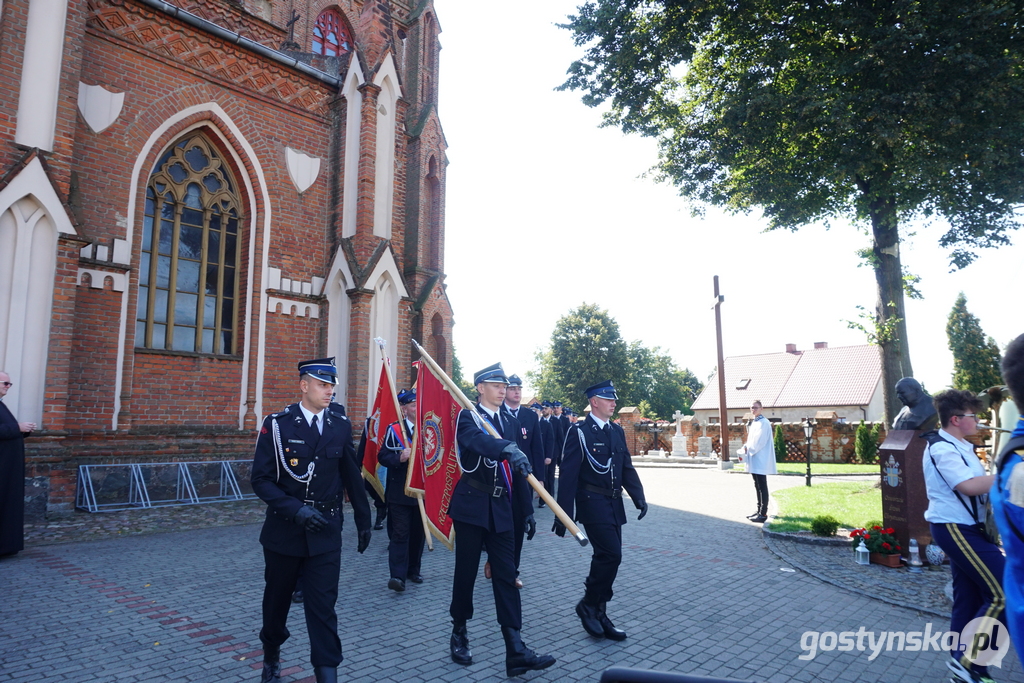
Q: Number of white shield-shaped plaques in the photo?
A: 2